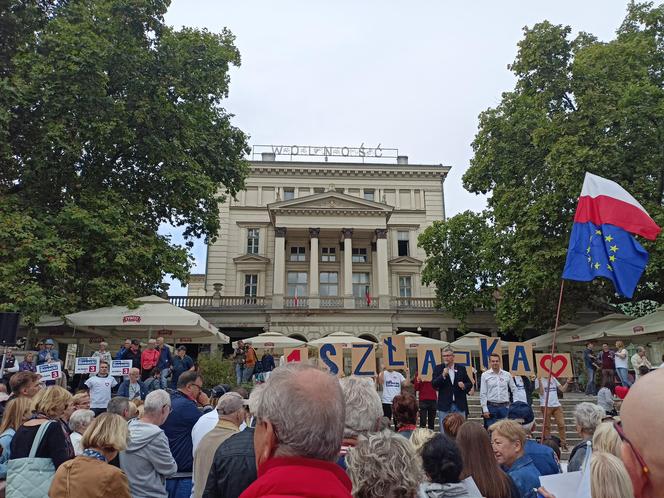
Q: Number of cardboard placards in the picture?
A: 9